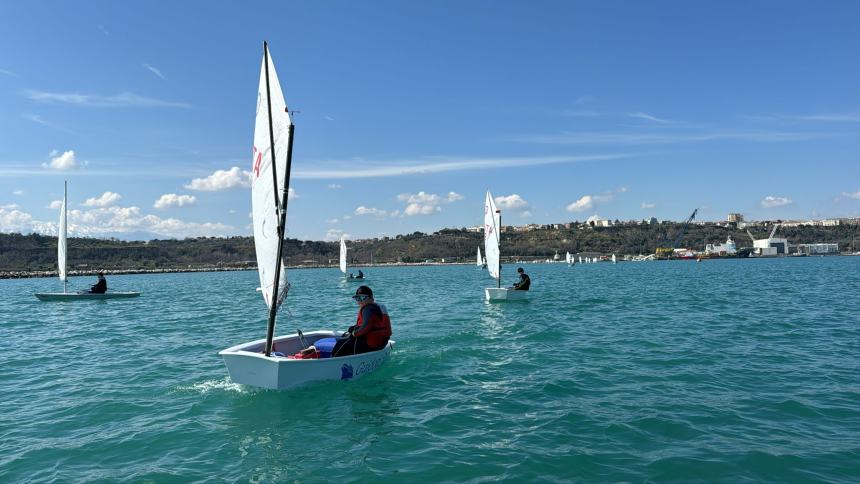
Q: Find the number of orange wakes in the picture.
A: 0